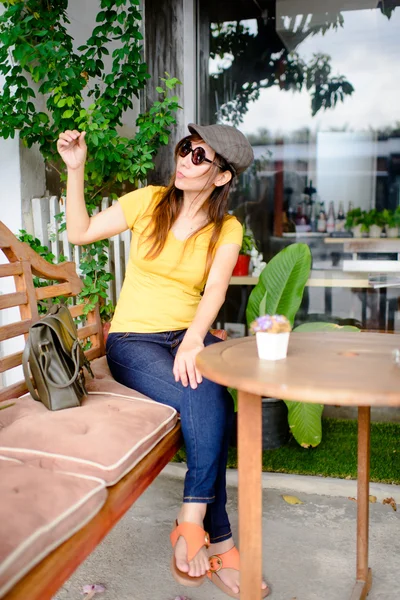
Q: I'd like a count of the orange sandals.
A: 2